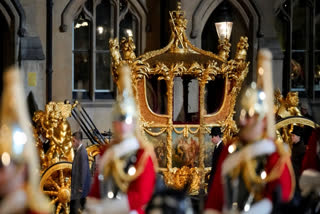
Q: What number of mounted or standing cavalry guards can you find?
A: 3